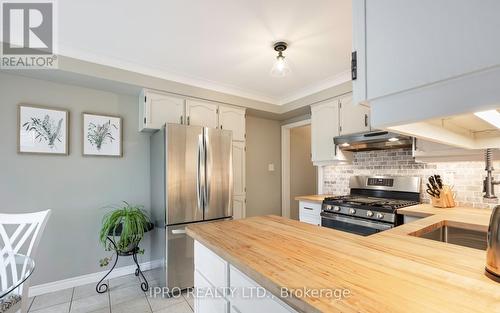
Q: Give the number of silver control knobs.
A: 5